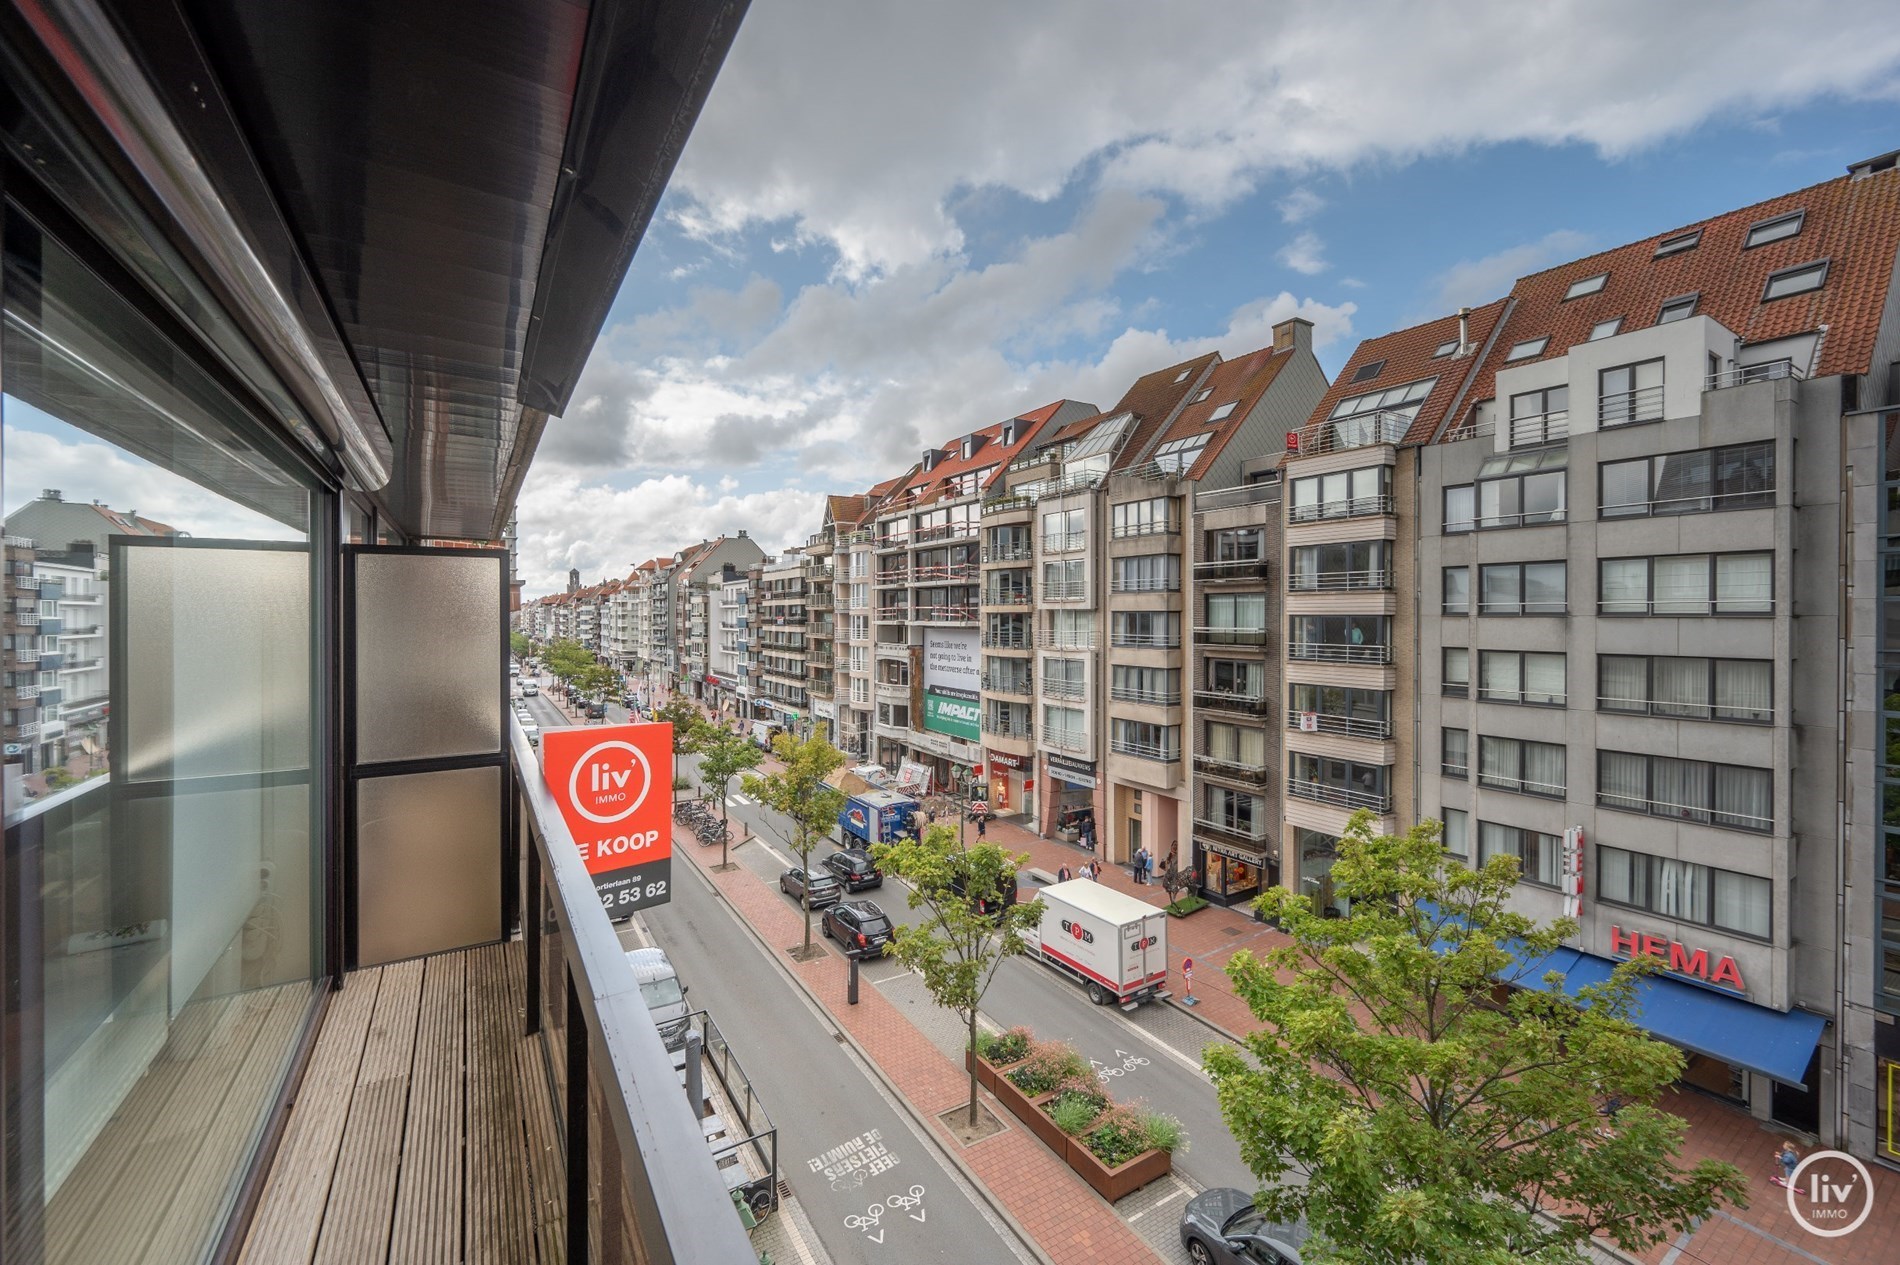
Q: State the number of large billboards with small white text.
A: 1